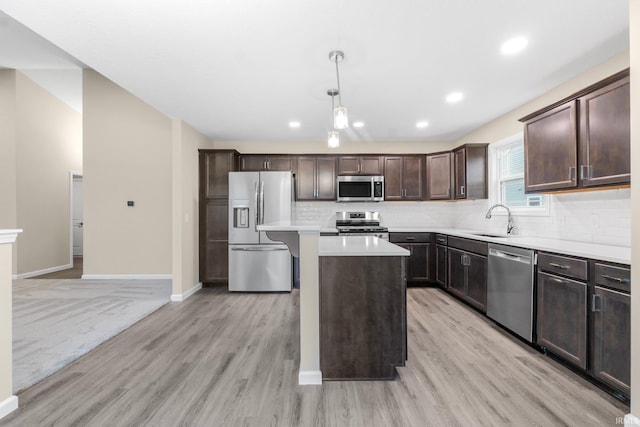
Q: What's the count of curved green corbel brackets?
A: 0